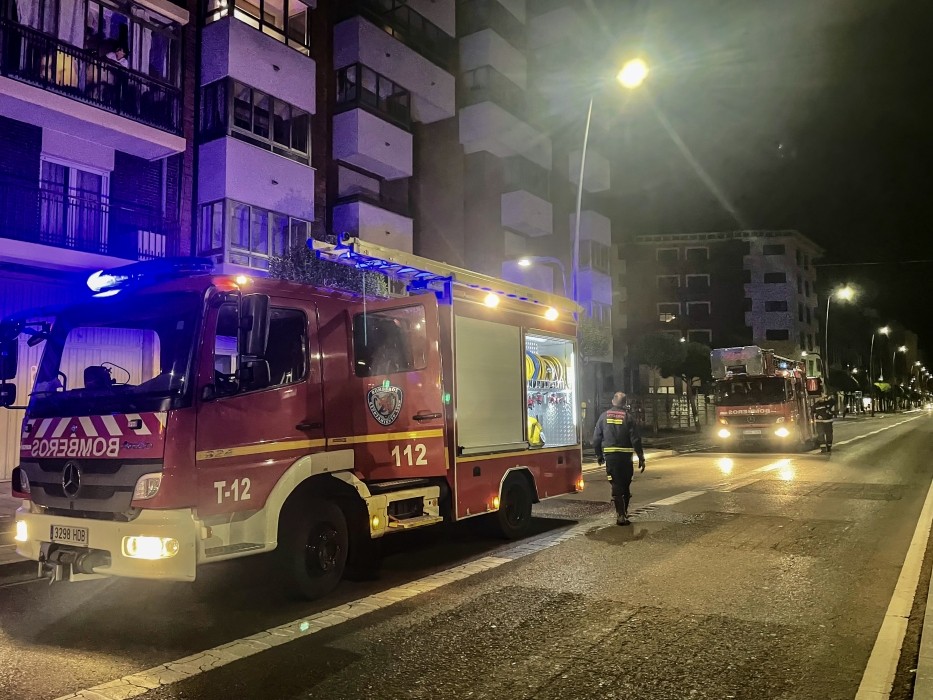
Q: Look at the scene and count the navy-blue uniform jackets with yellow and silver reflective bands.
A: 2